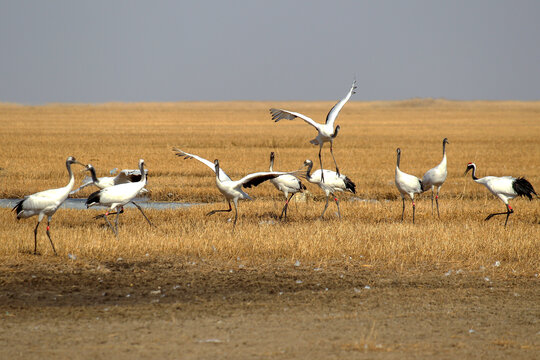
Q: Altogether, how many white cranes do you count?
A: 10